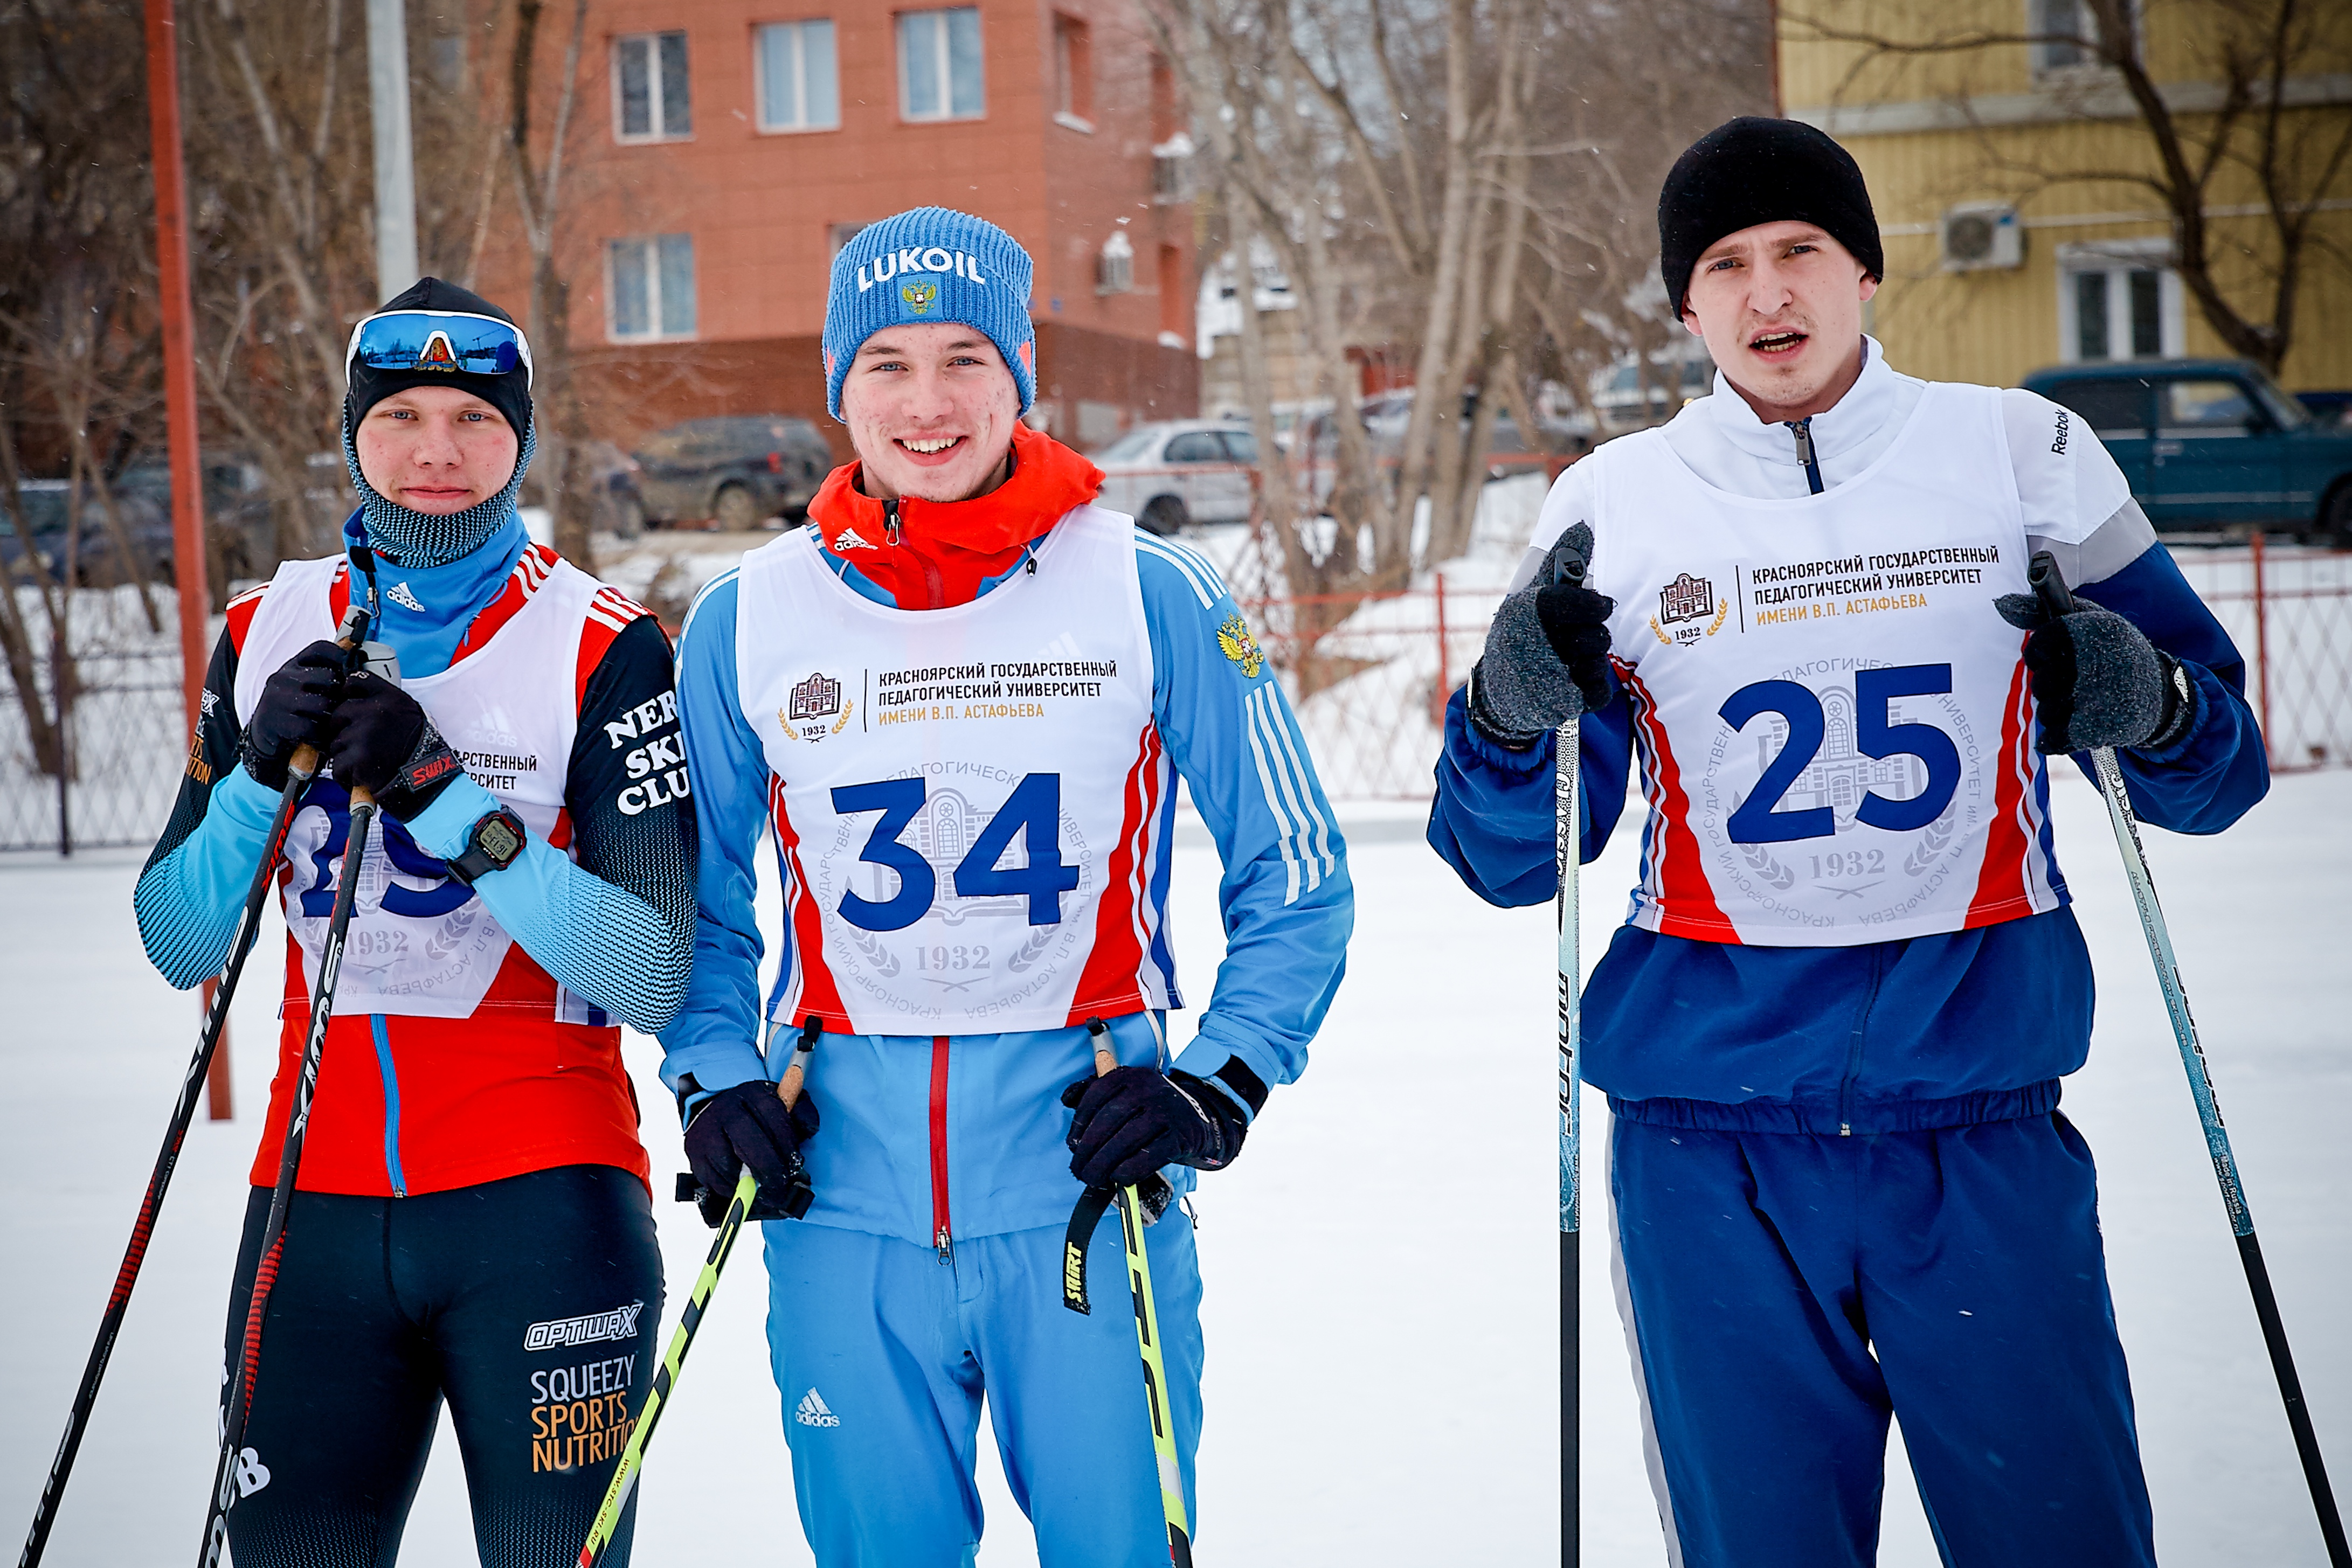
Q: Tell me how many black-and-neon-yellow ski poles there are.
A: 2